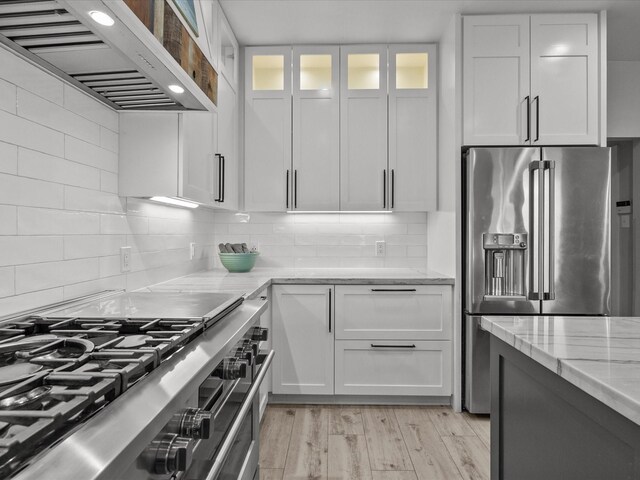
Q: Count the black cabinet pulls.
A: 11